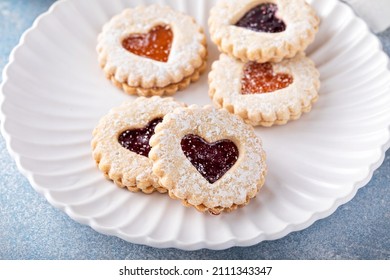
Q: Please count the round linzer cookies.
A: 5